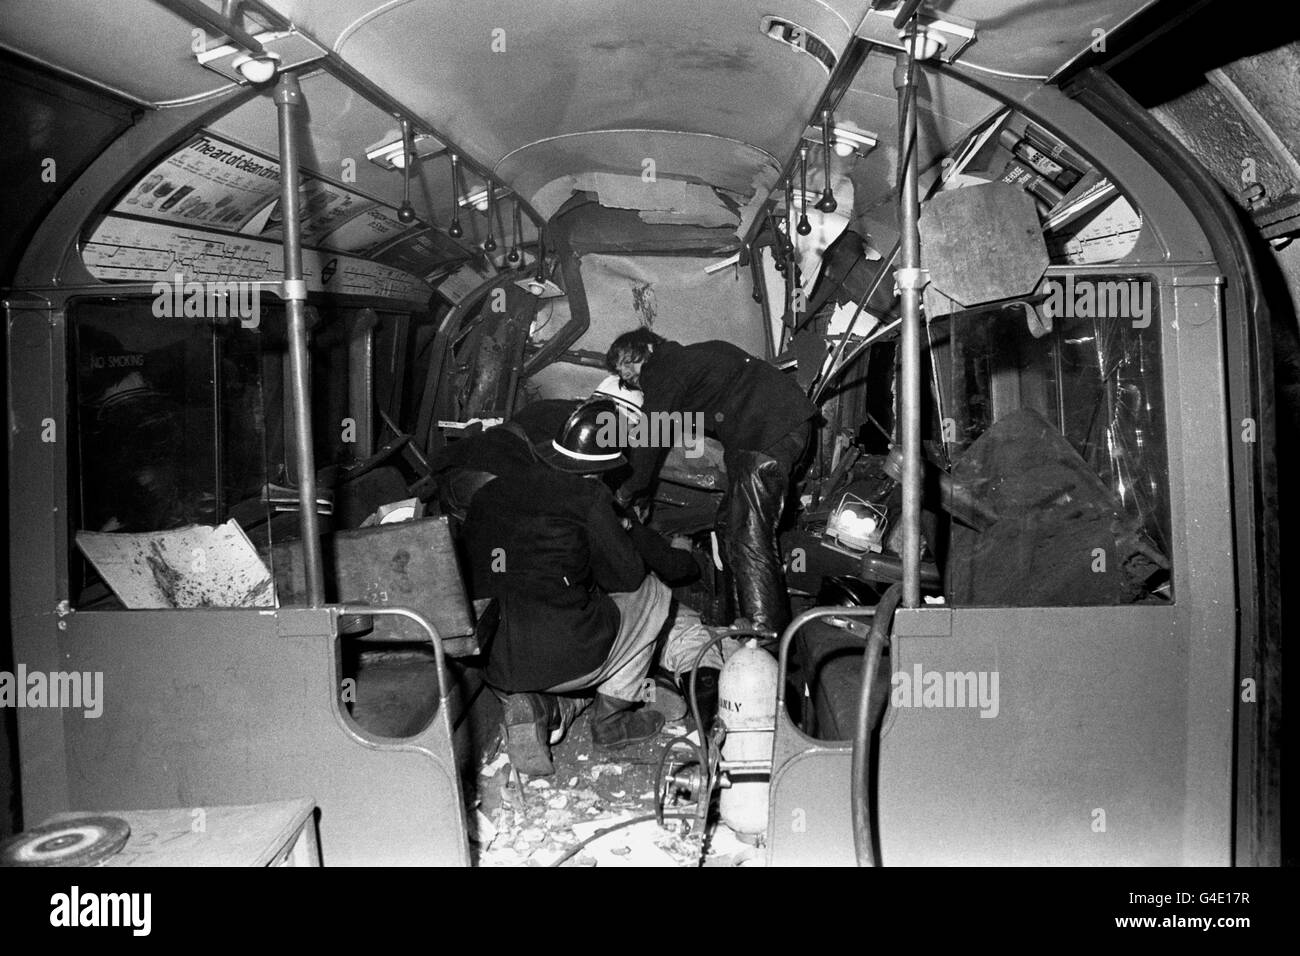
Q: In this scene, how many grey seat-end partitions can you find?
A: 2